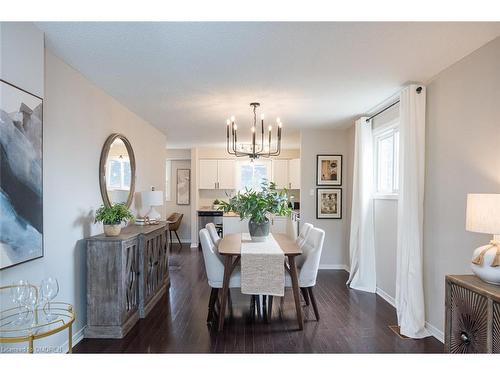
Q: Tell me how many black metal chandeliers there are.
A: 1